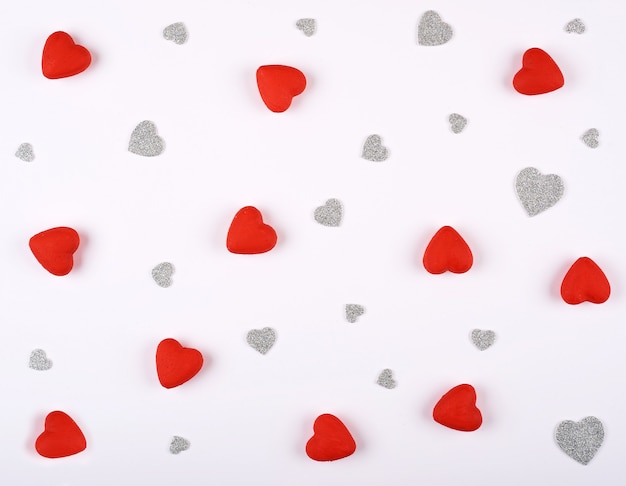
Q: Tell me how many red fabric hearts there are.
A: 11